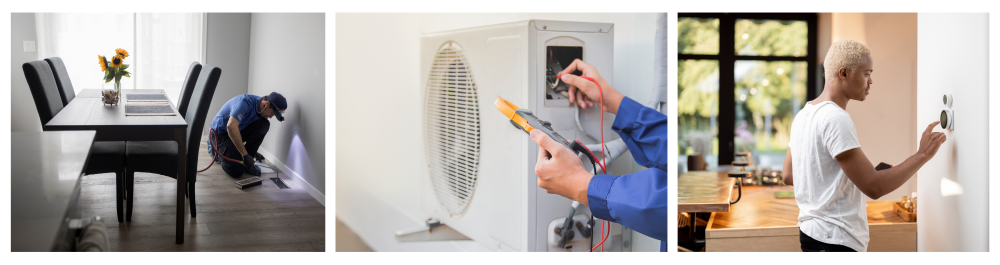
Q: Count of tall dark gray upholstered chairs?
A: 4